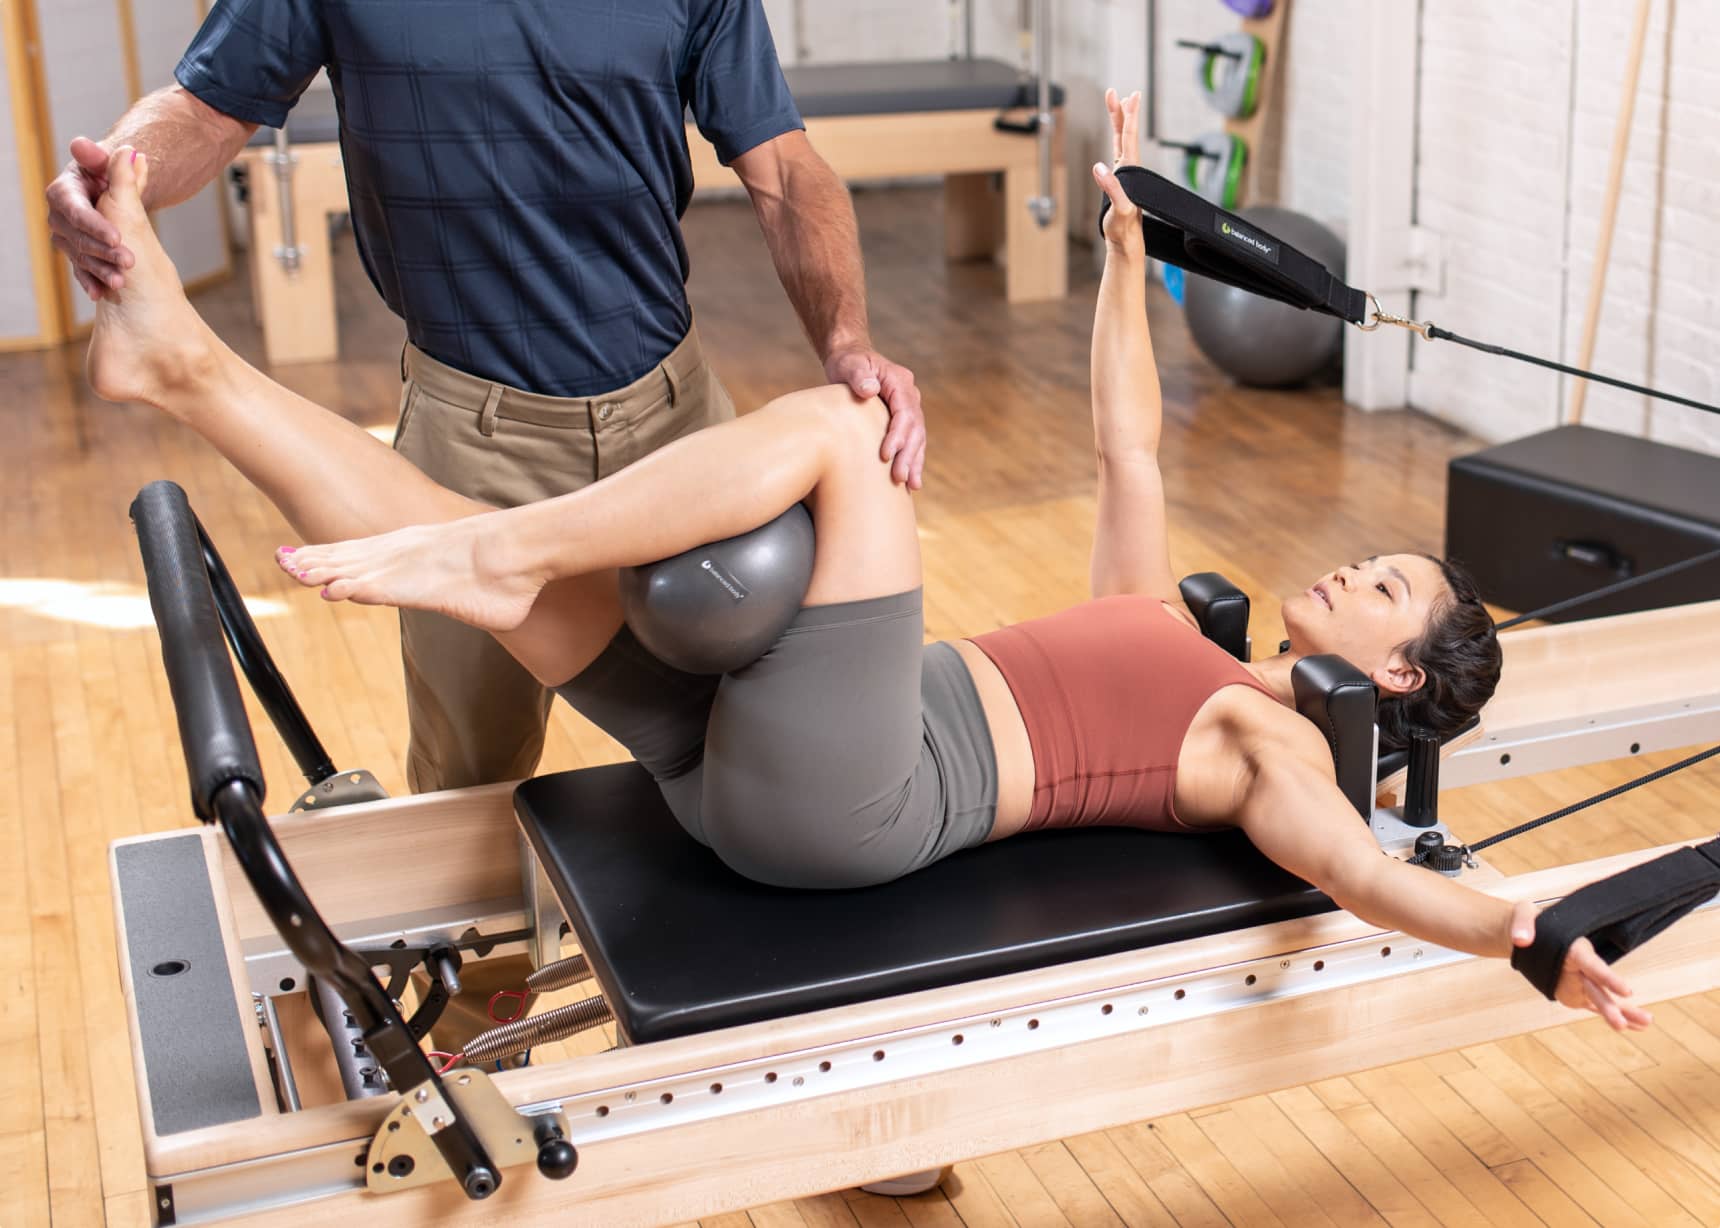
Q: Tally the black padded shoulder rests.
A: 2